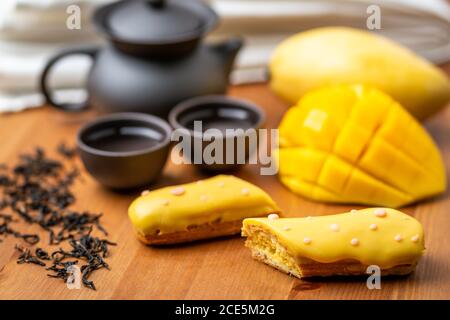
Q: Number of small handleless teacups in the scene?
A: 2